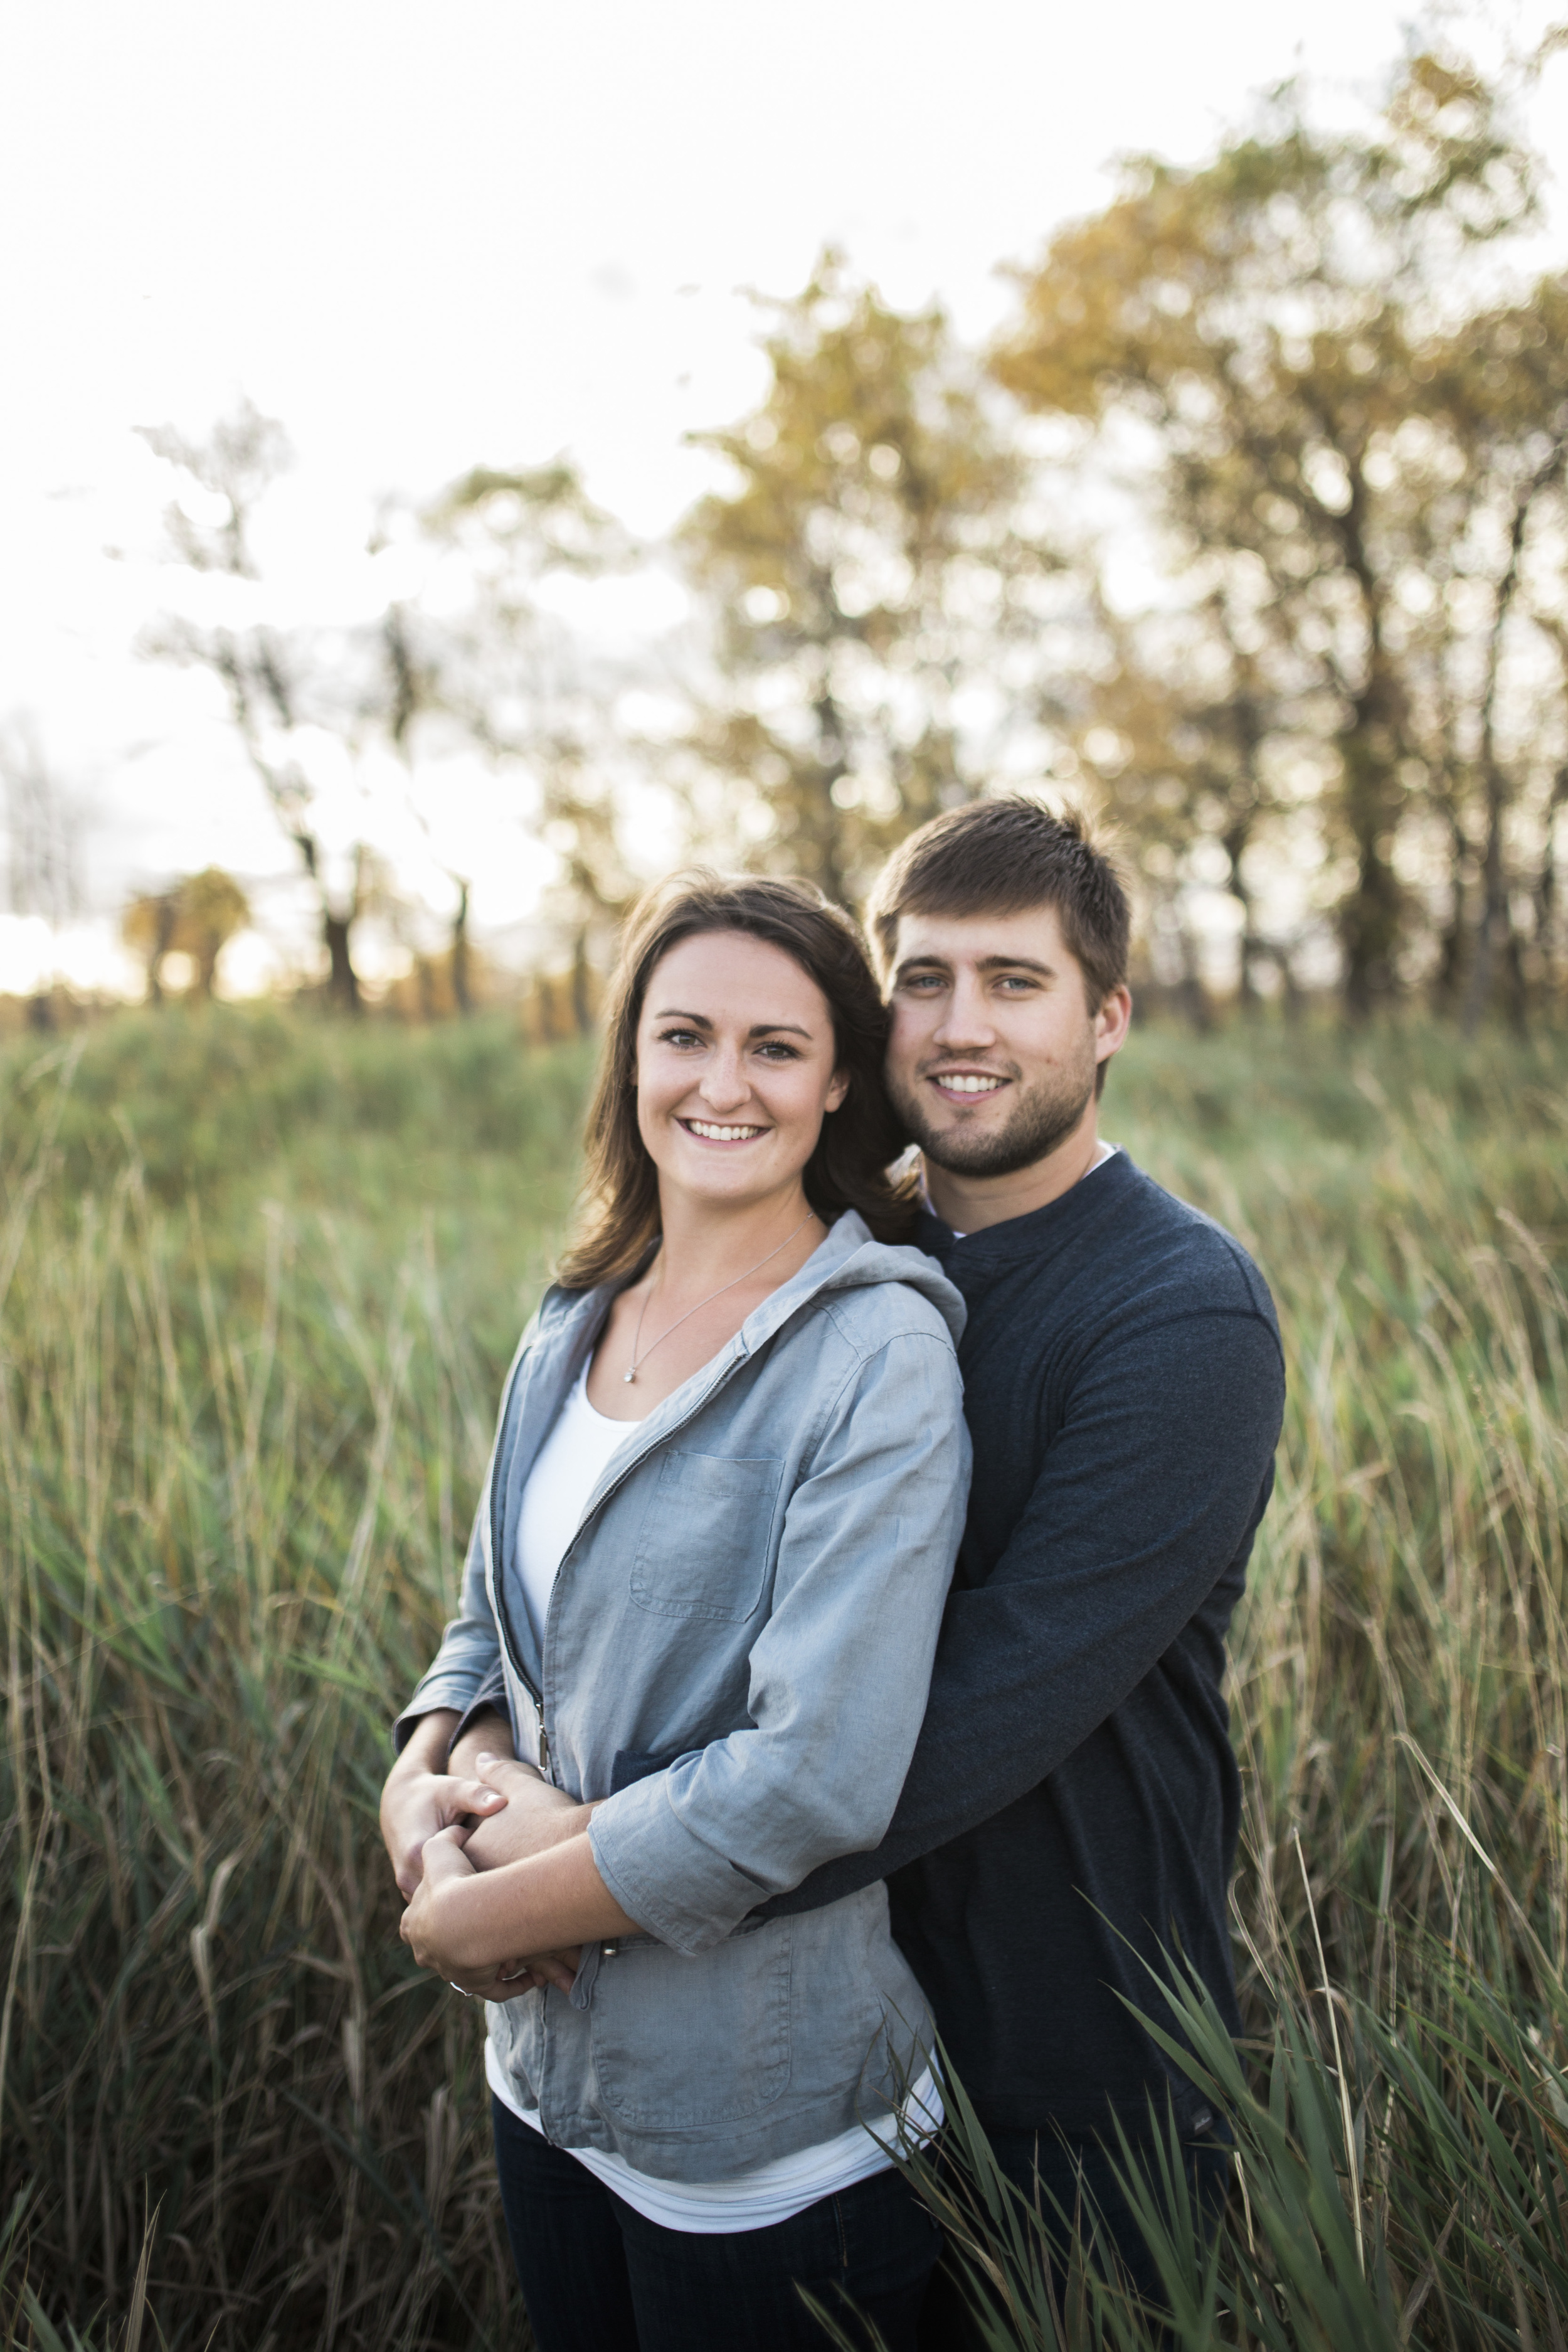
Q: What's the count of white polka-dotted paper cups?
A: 0